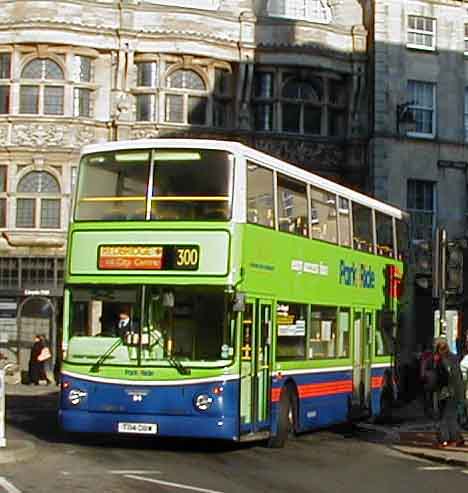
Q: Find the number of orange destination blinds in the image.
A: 1